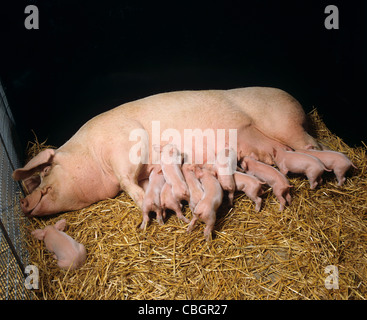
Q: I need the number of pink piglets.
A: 11